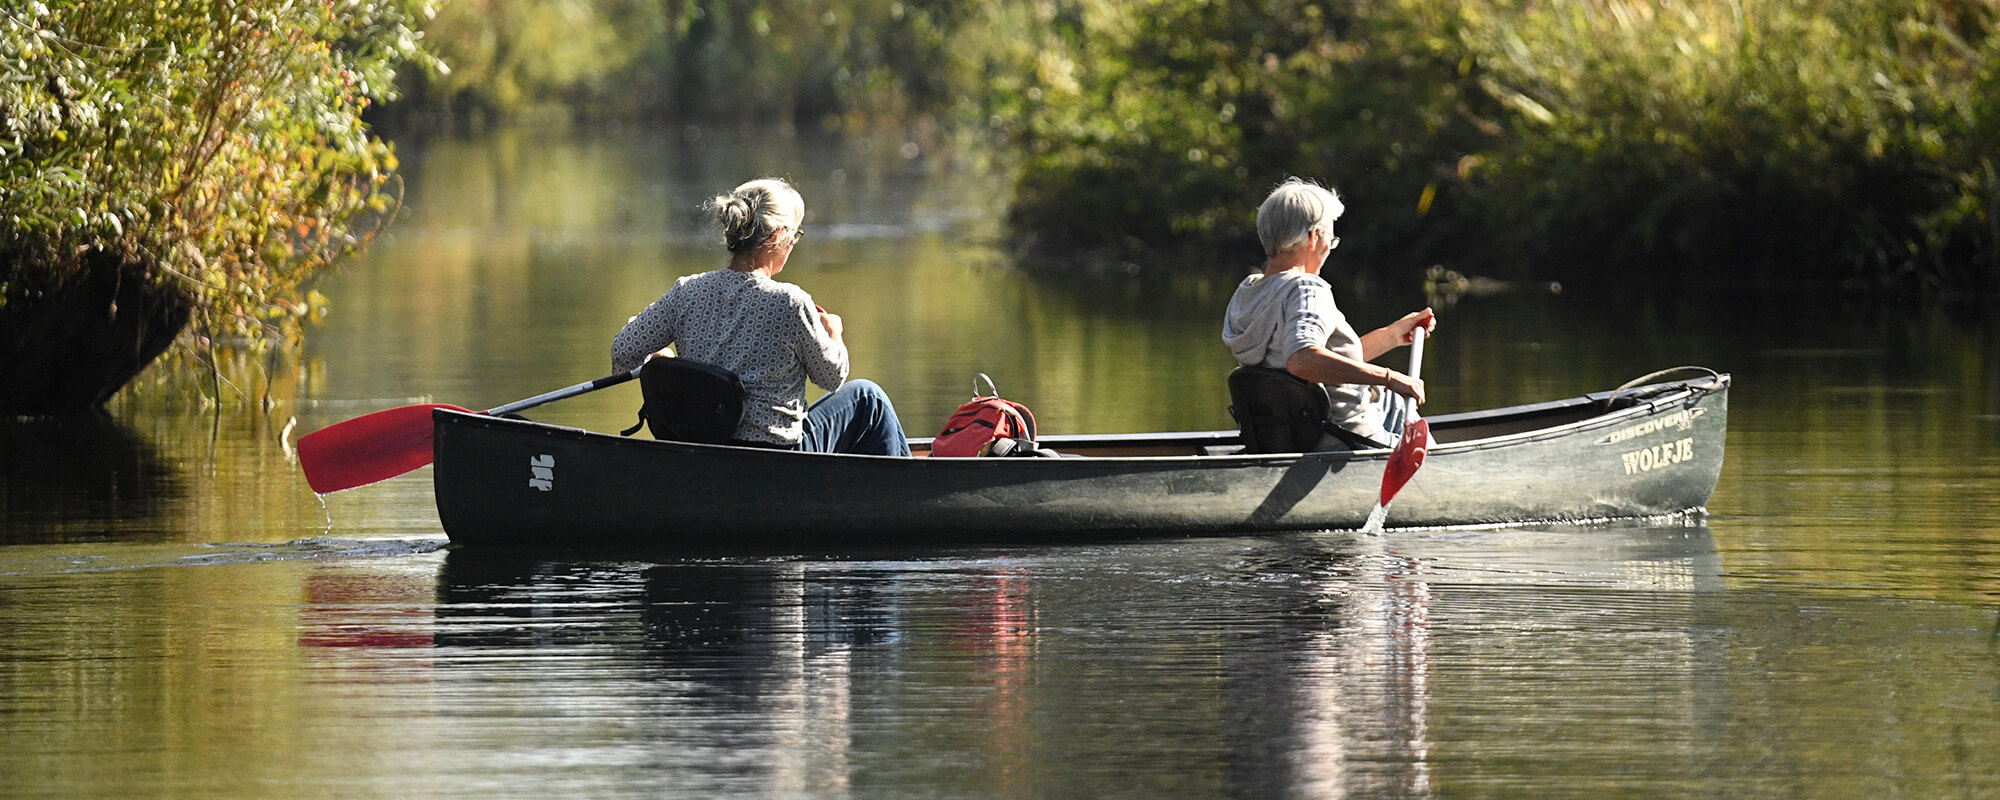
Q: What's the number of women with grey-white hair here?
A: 2